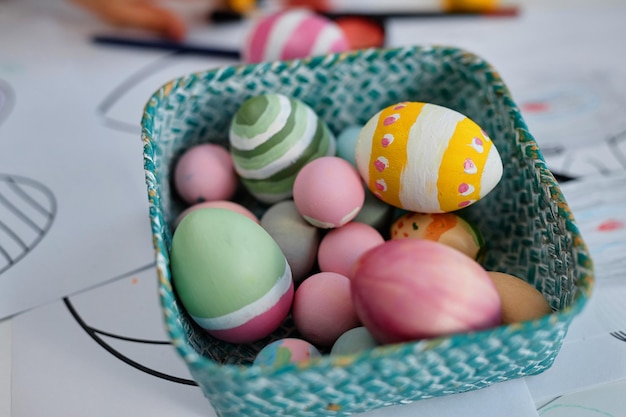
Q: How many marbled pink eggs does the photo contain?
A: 1